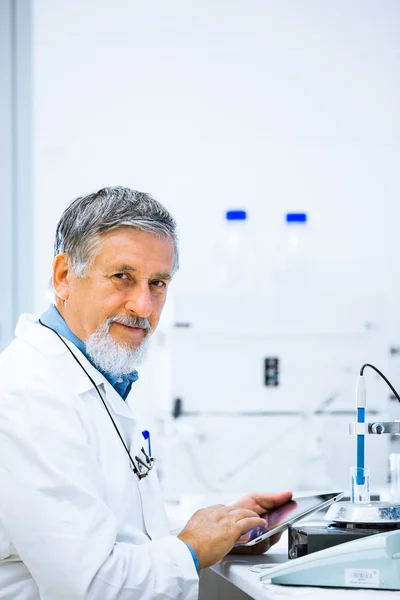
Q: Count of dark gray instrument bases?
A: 1